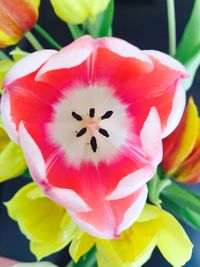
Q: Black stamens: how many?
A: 6